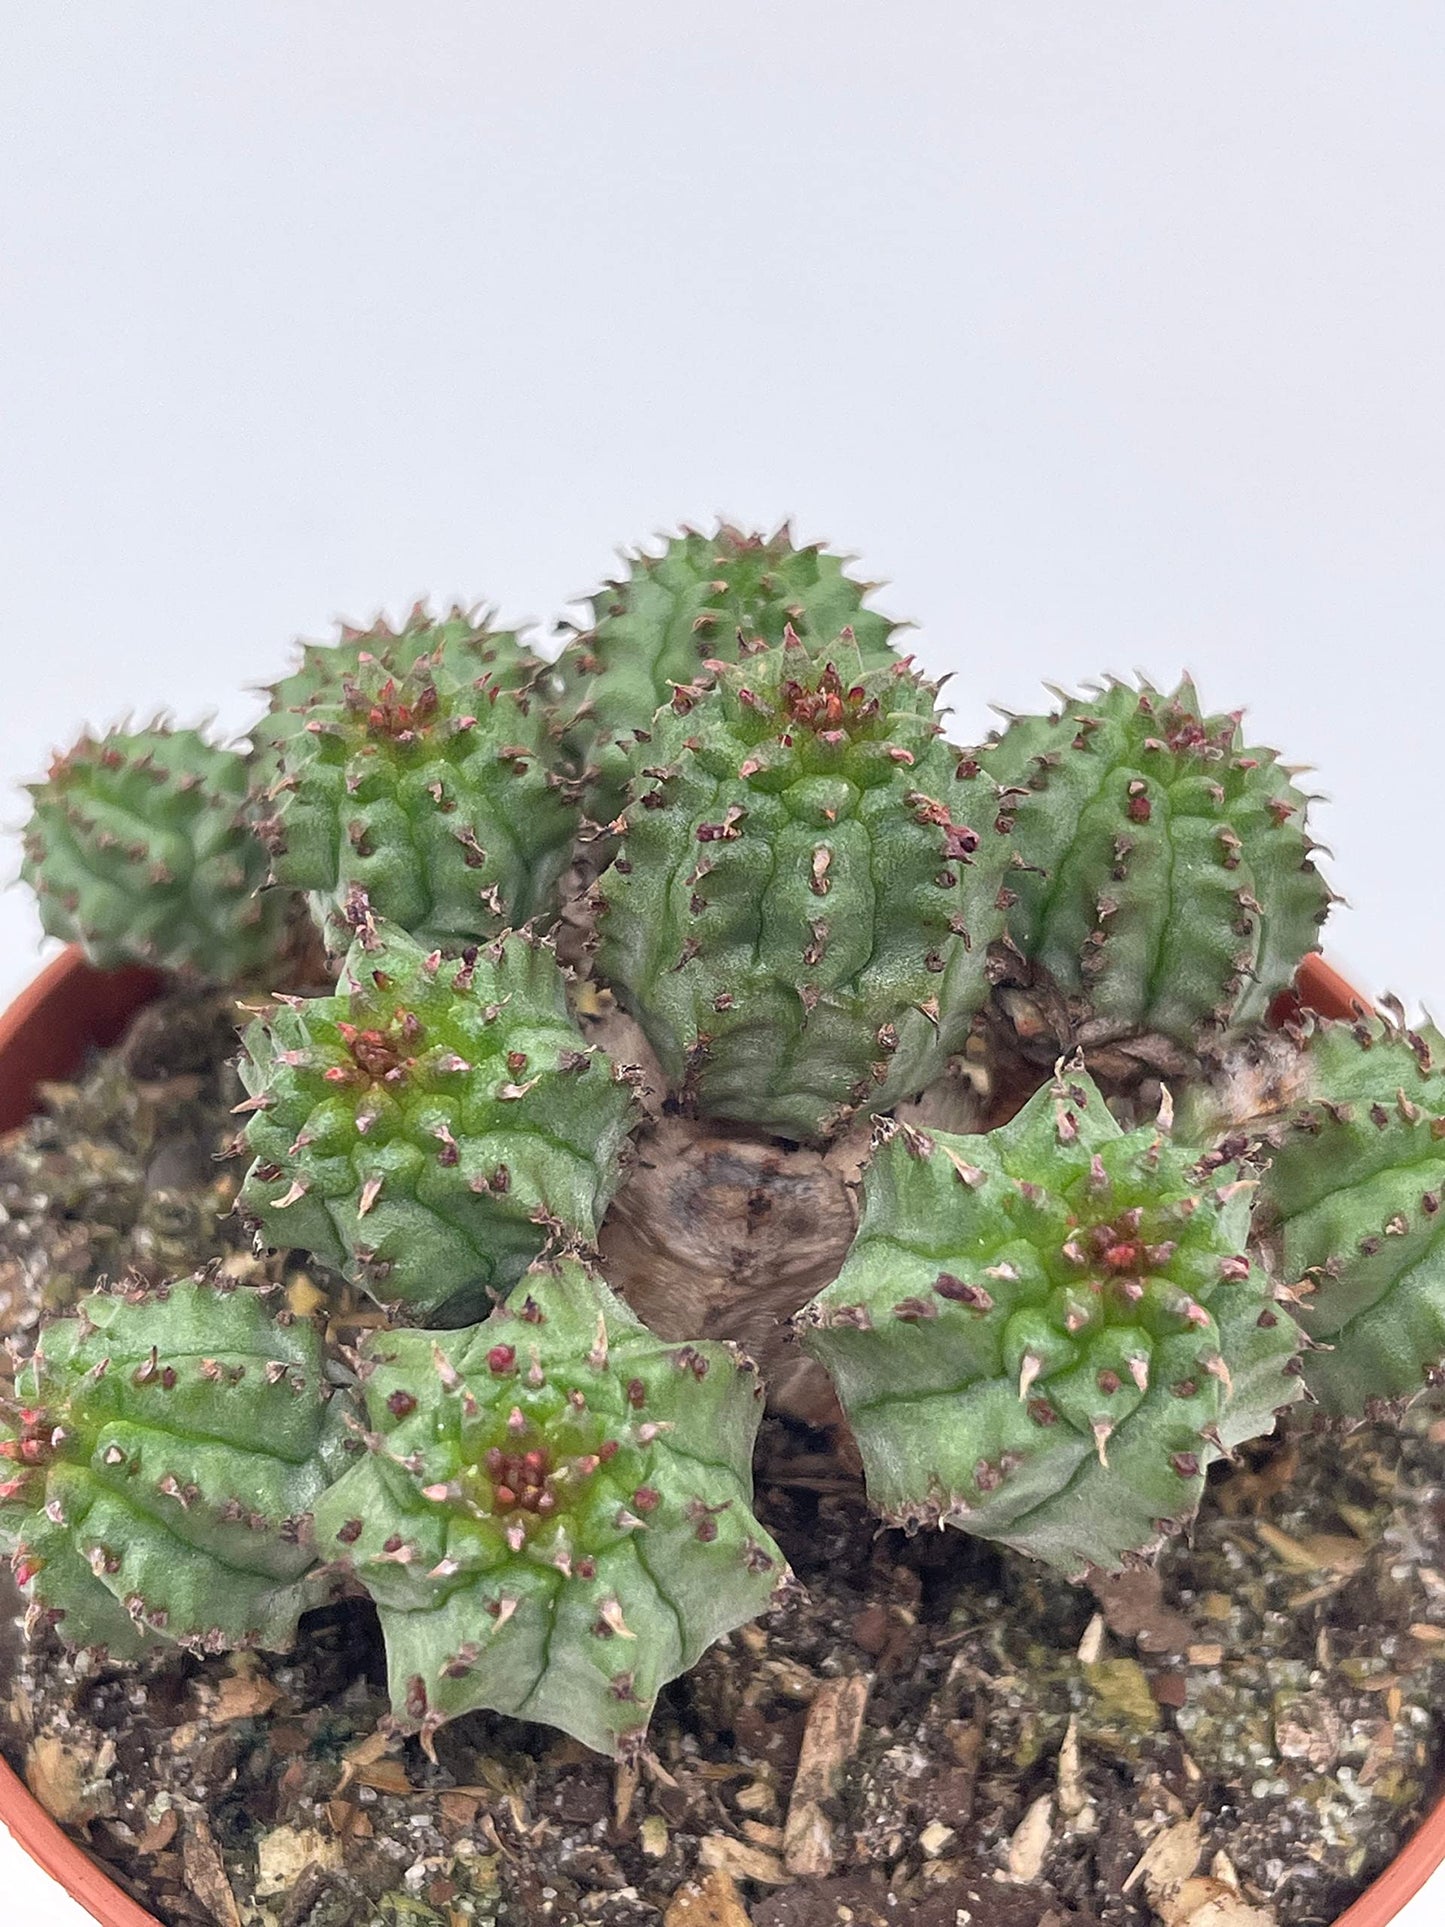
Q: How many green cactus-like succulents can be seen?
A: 11